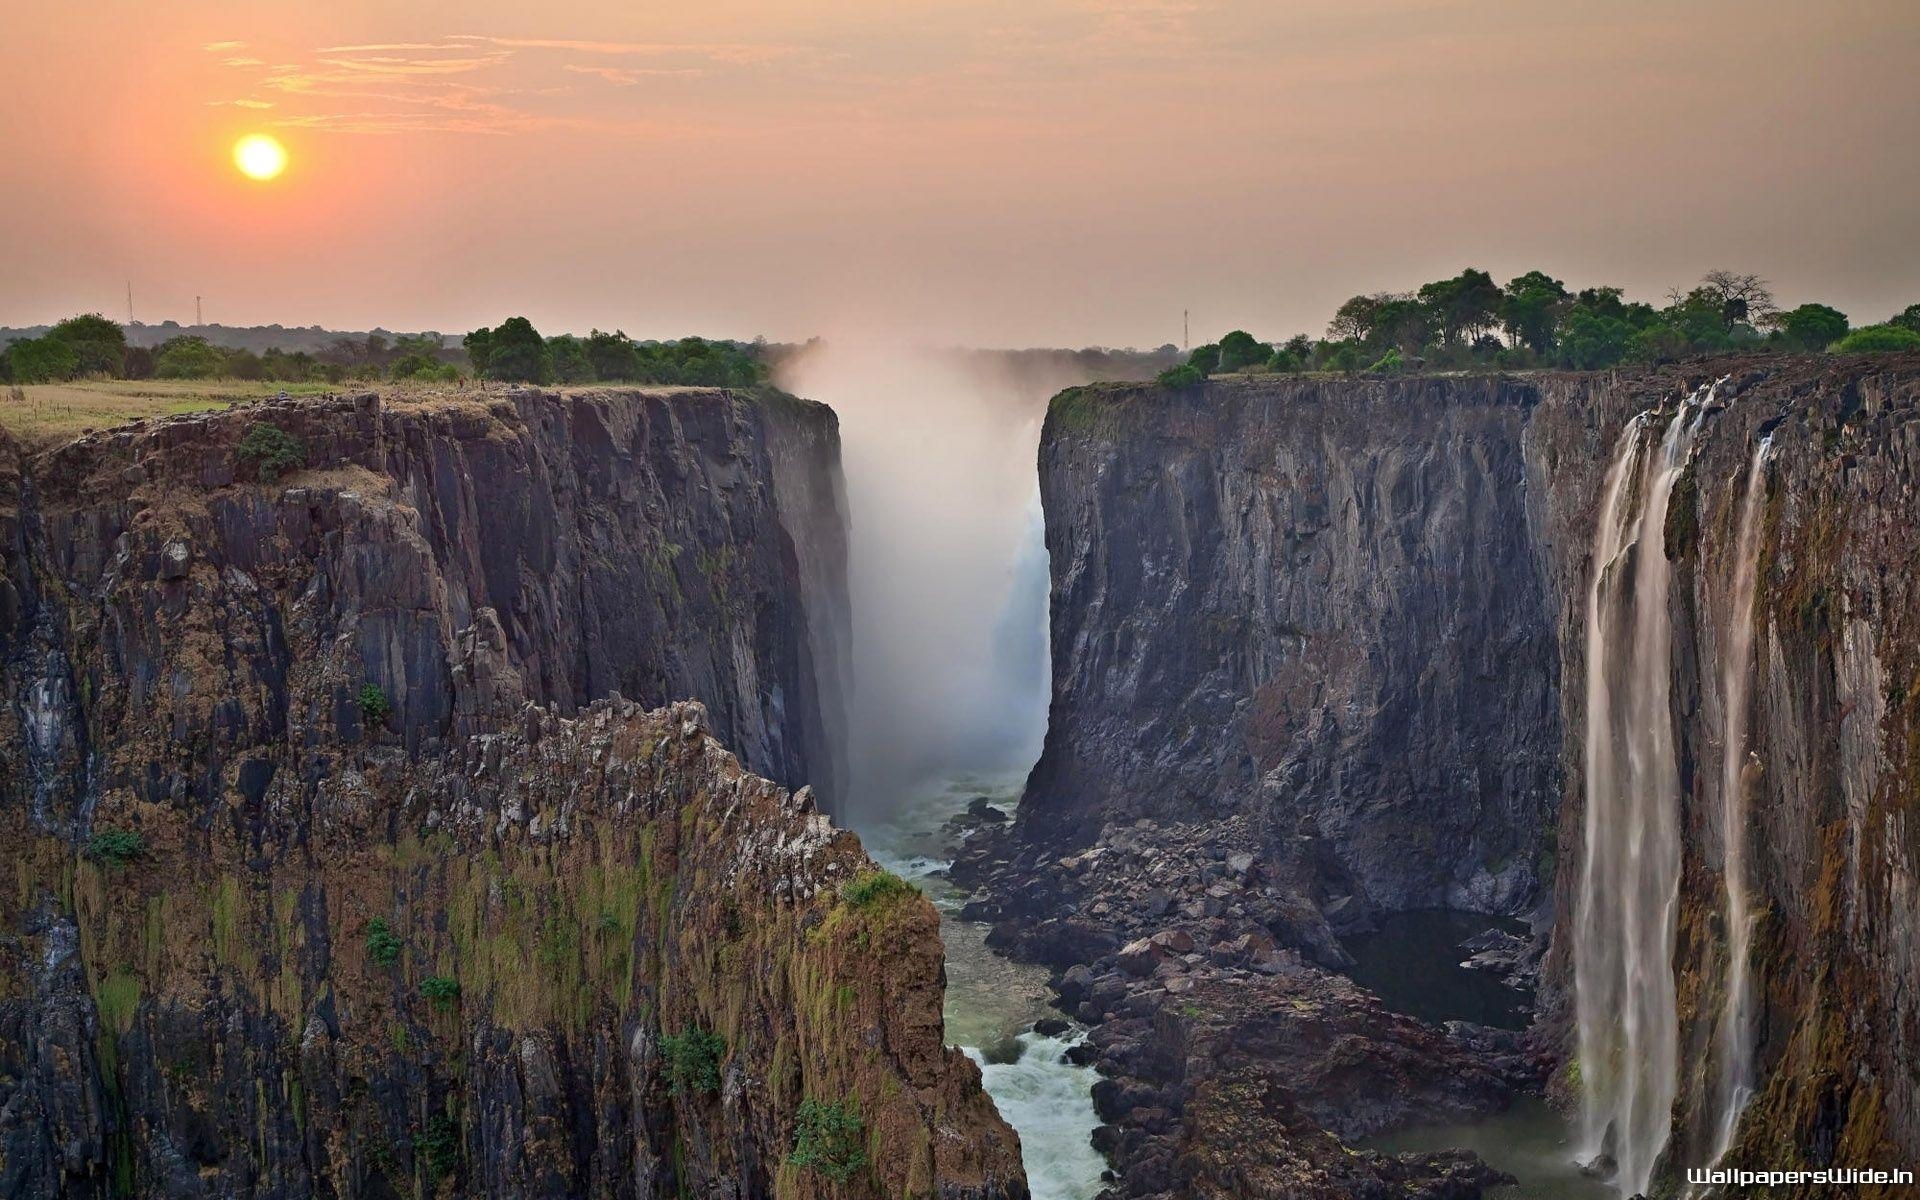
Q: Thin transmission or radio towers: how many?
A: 3